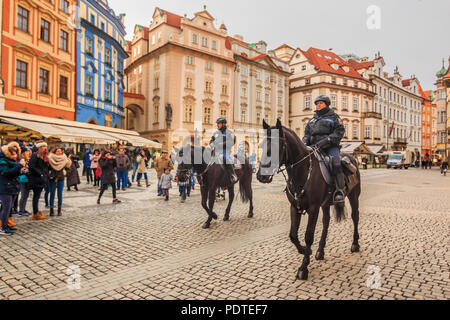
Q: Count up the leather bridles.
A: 2